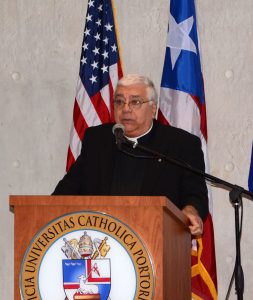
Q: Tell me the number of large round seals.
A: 1